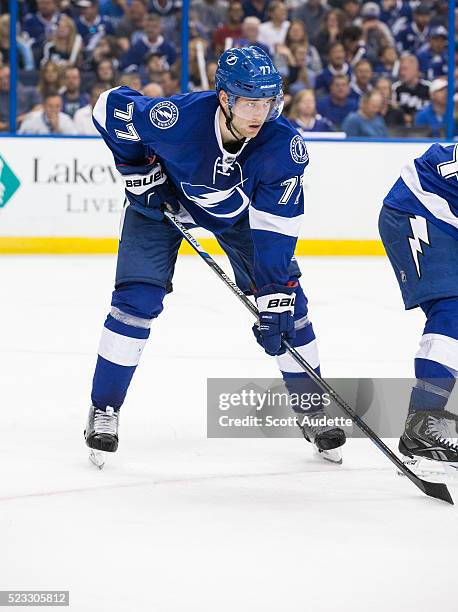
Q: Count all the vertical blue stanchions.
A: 3